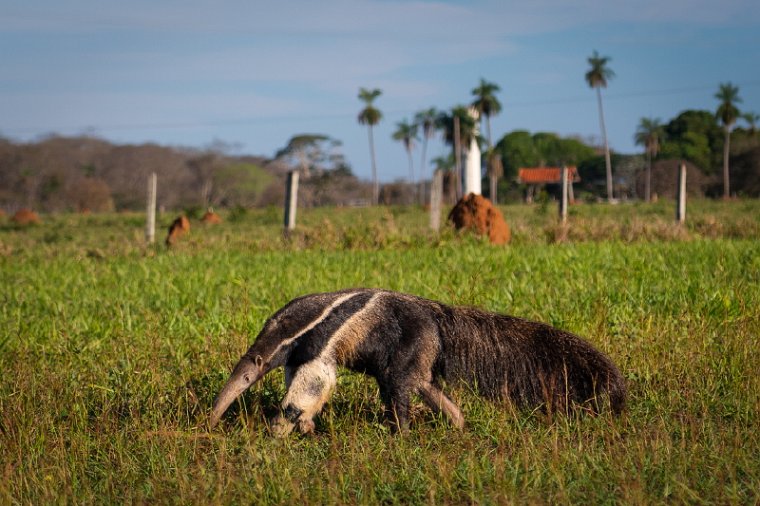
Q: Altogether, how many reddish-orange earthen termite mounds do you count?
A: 4